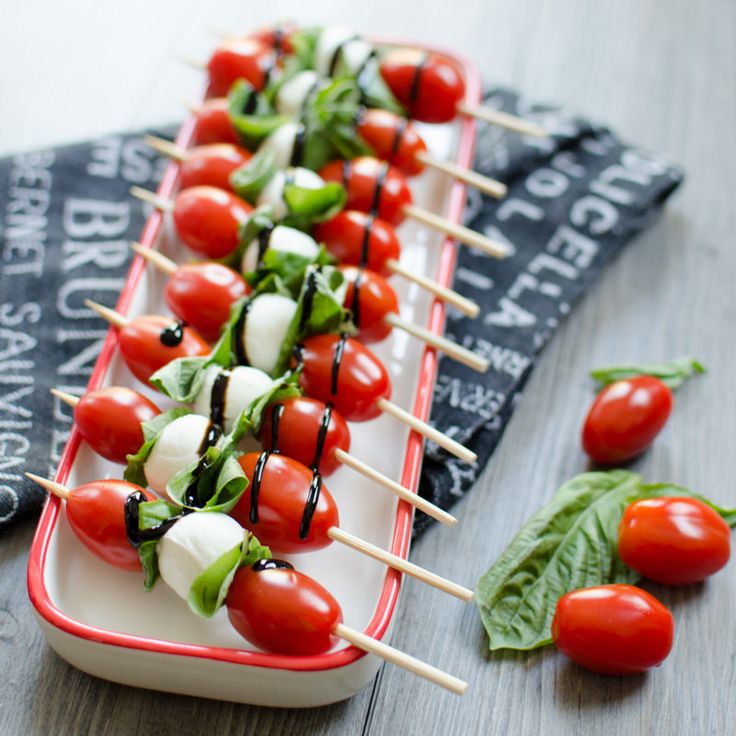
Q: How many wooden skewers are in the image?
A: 9